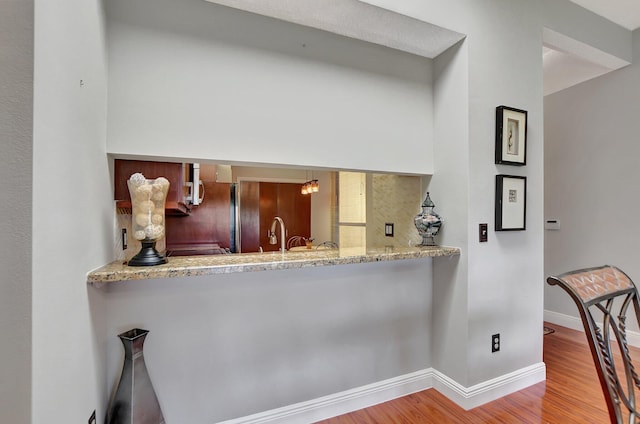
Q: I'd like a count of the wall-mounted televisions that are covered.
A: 0